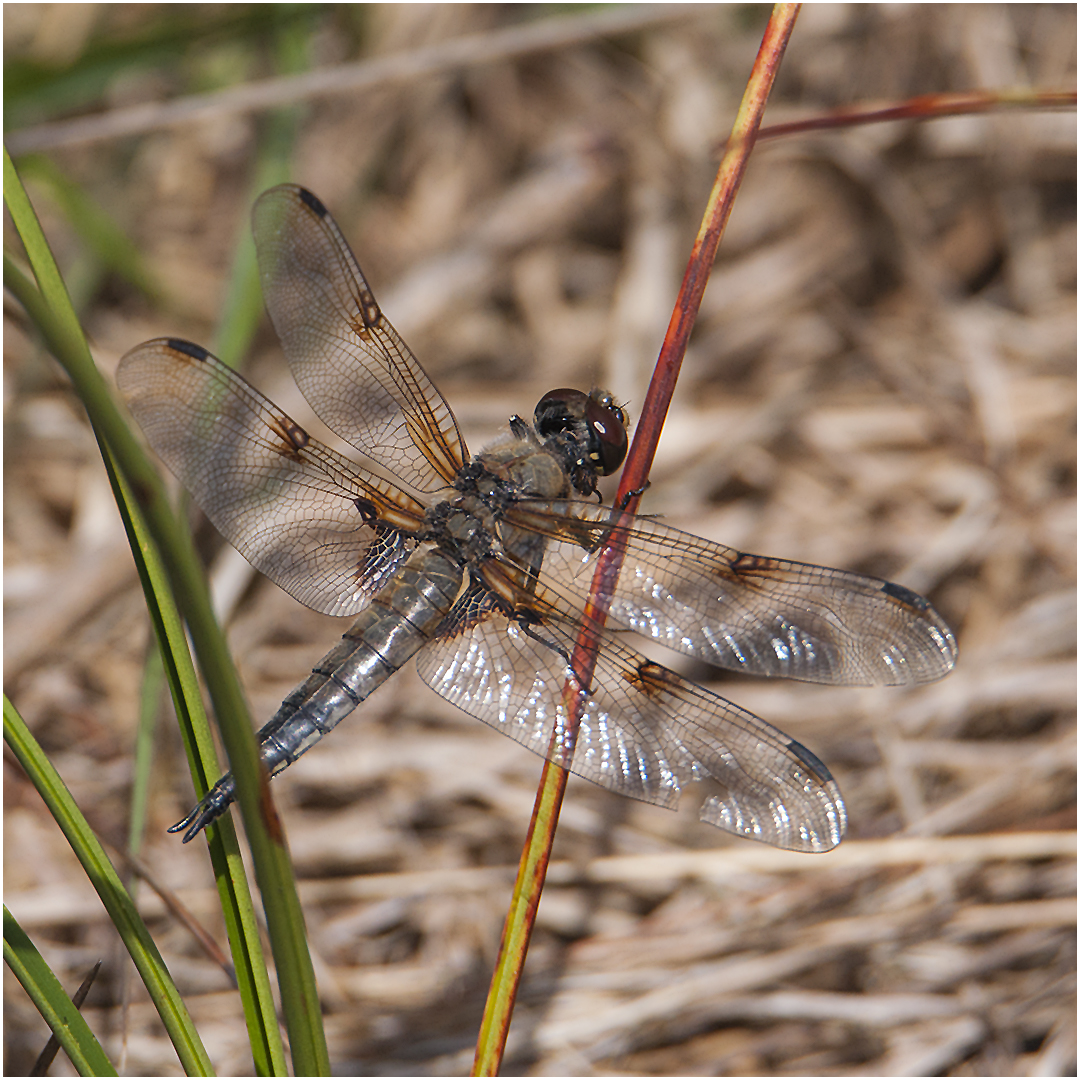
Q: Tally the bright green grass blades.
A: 4